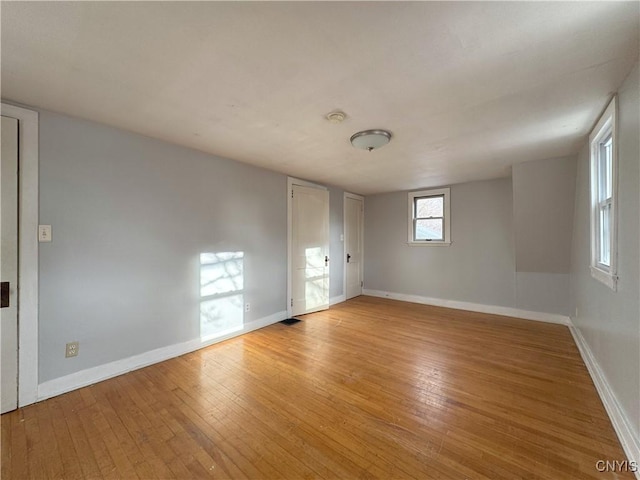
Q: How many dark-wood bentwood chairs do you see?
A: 0